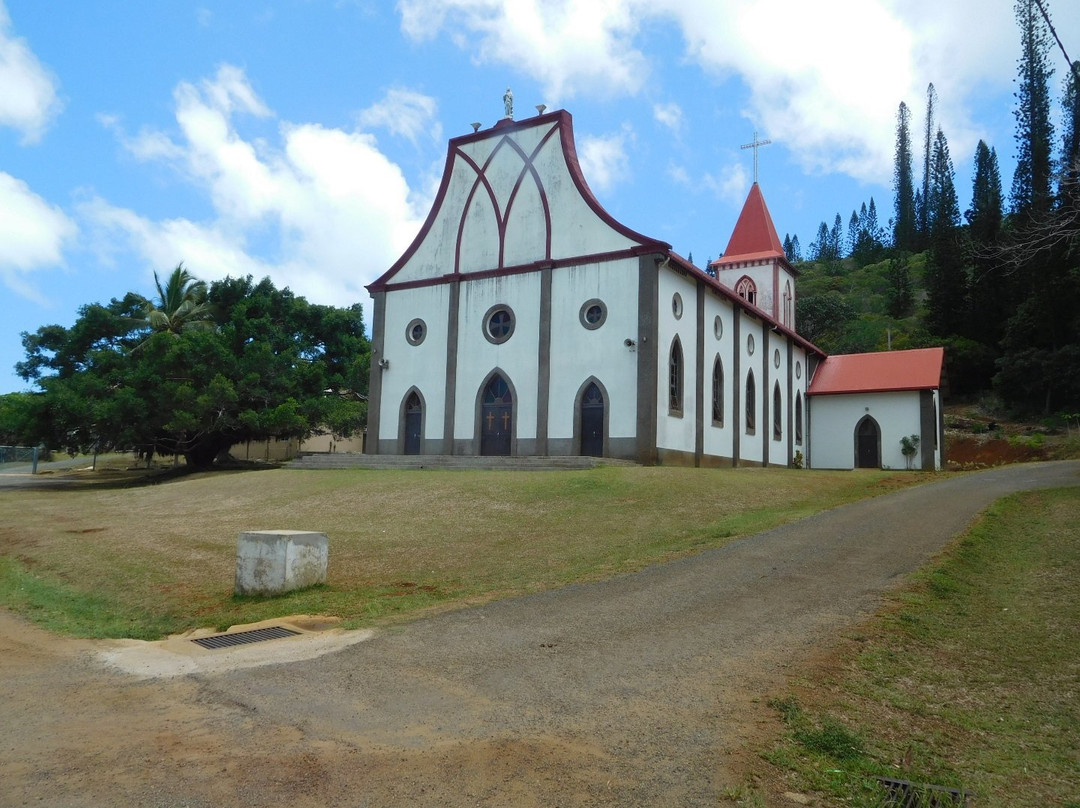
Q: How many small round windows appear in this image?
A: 8